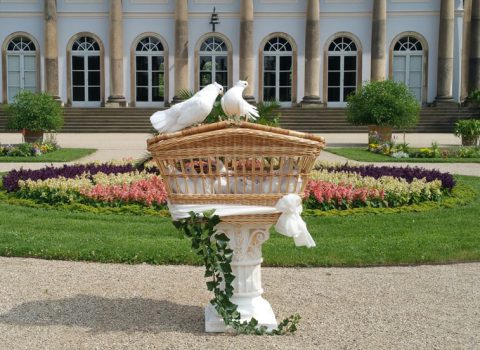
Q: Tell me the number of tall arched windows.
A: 7